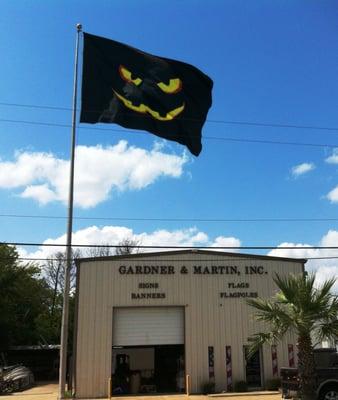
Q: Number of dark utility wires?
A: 5